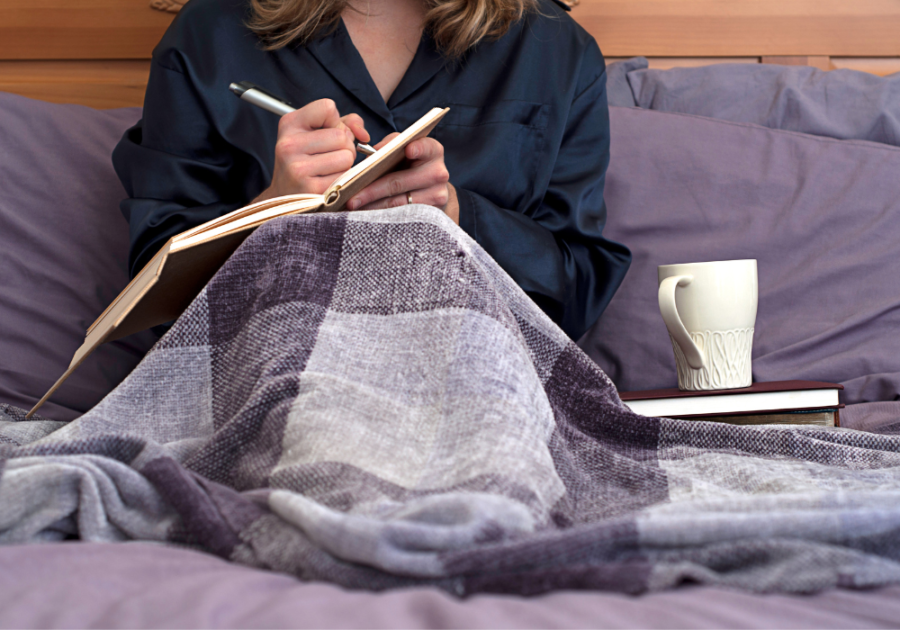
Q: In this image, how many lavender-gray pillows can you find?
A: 3